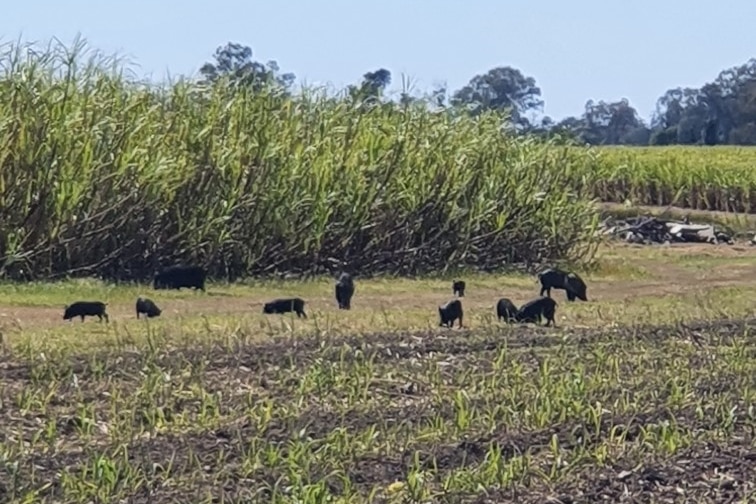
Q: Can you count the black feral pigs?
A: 10